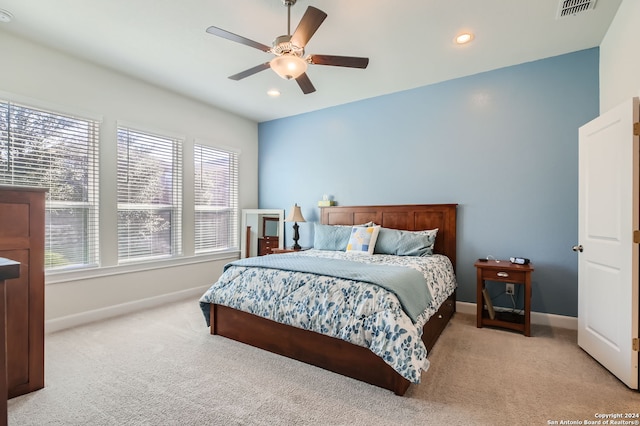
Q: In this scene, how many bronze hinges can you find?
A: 3